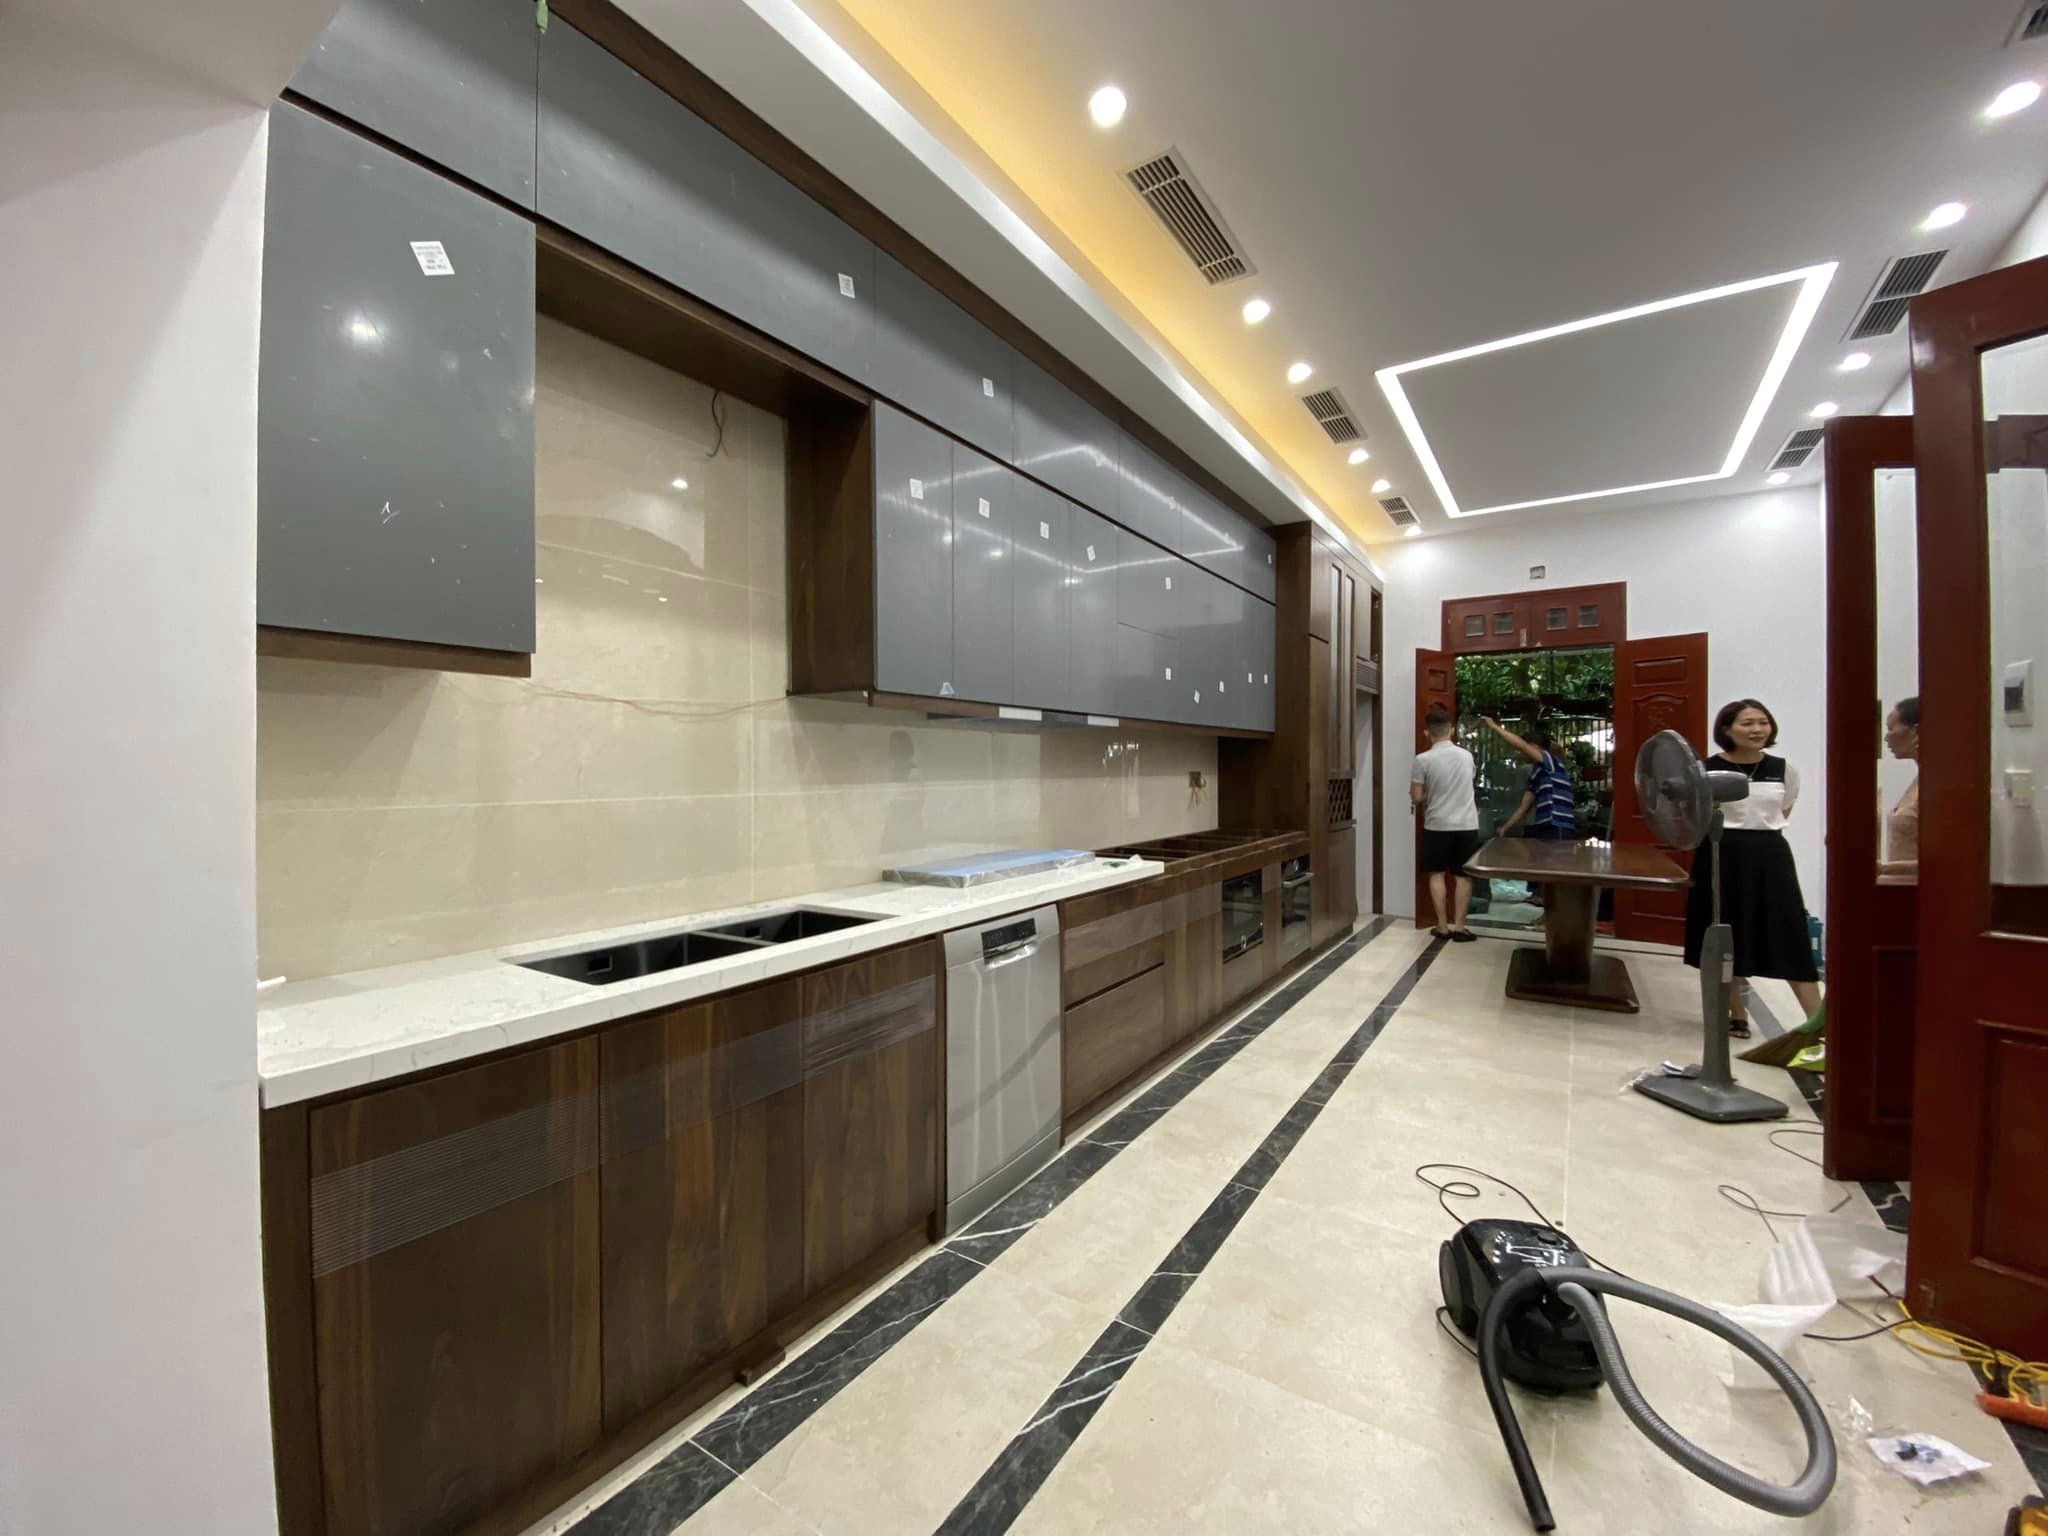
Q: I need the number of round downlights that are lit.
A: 11